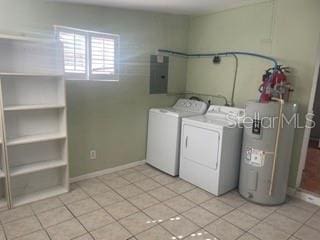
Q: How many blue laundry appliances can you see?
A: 0